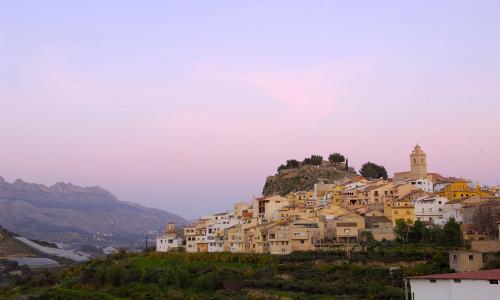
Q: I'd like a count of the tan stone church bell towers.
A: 1